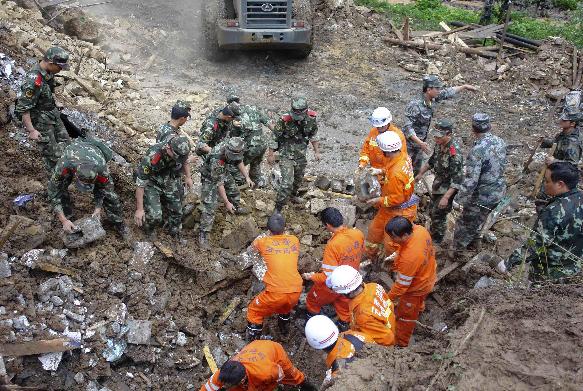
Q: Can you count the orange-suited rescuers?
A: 8